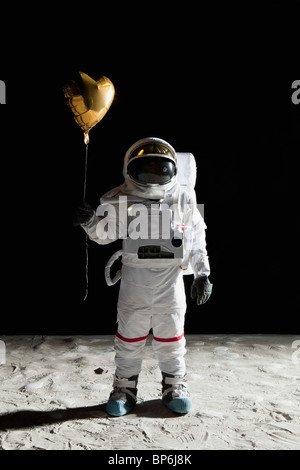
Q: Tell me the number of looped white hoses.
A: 1